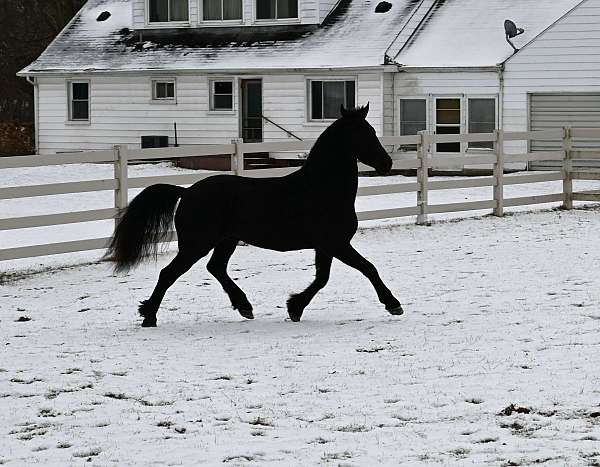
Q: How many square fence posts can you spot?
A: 5